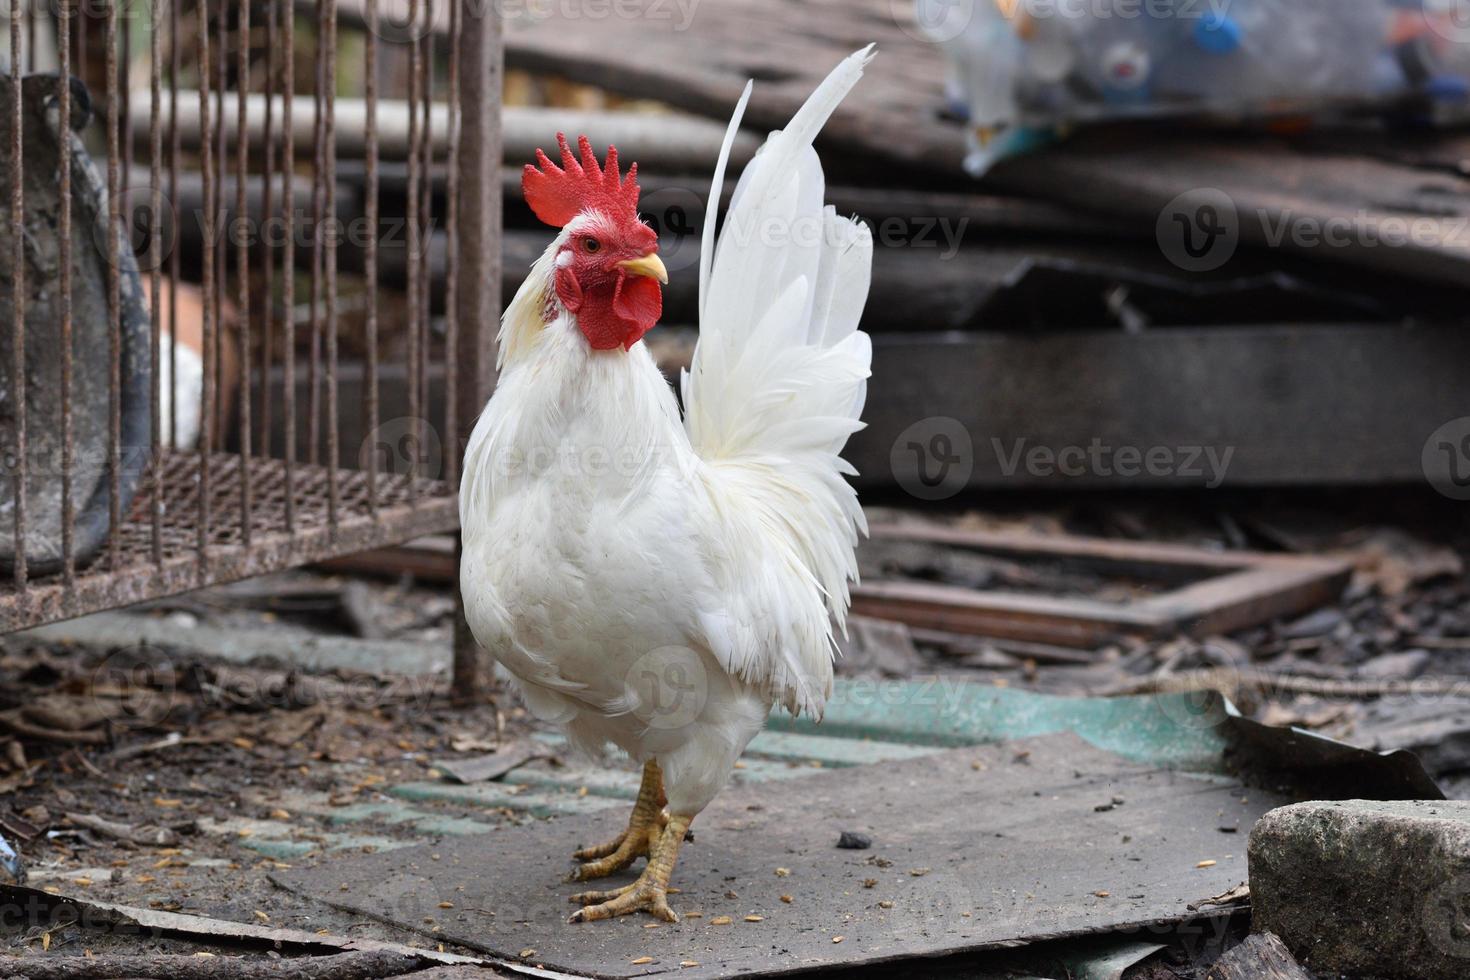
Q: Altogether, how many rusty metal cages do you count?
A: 1